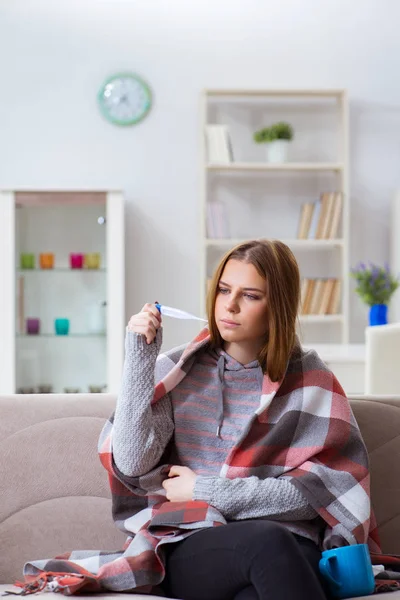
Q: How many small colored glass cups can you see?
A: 6